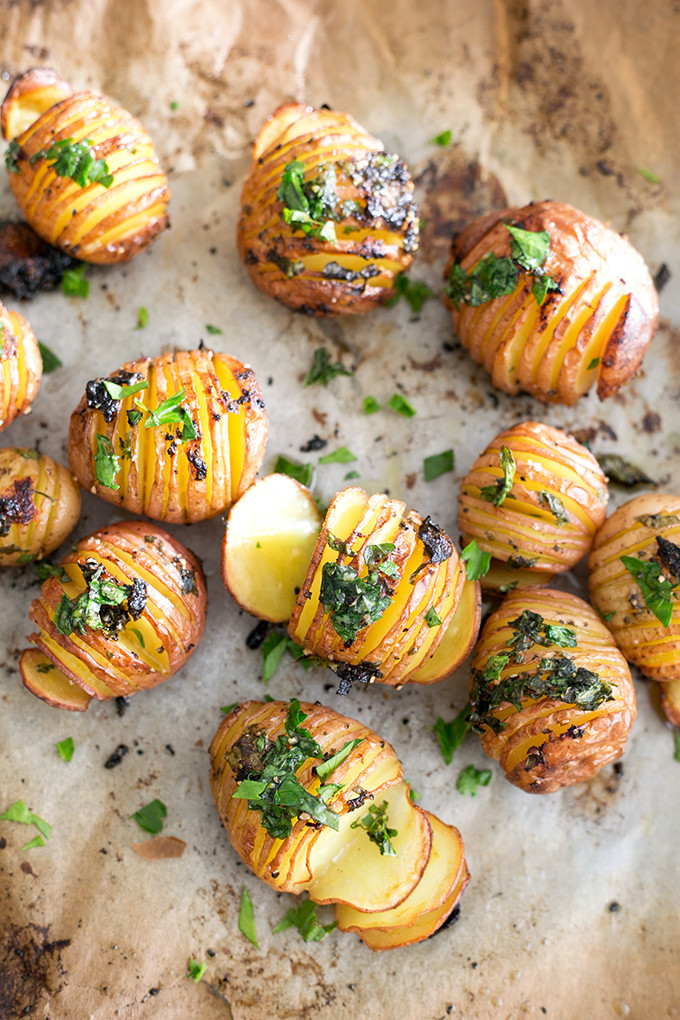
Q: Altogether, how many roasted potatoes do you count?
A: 12